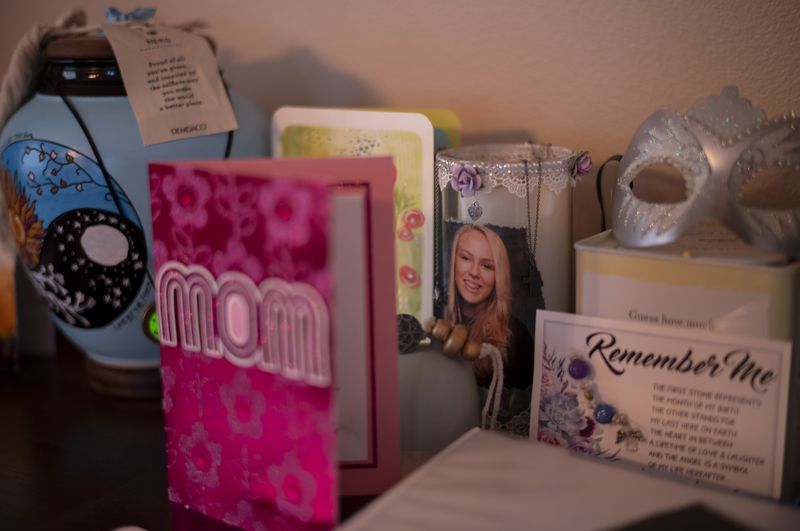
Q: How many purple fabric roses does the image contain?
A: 2